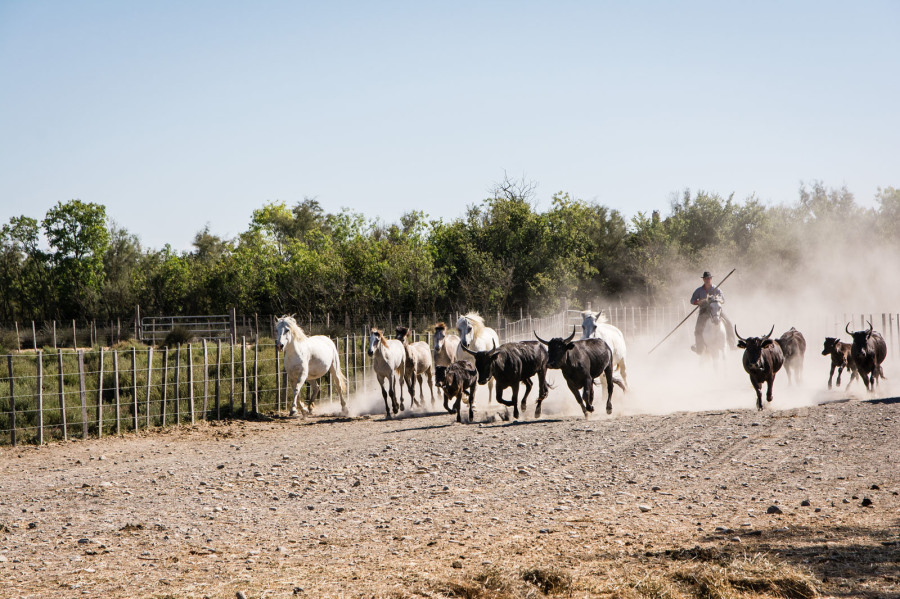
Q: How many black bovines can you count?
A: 7